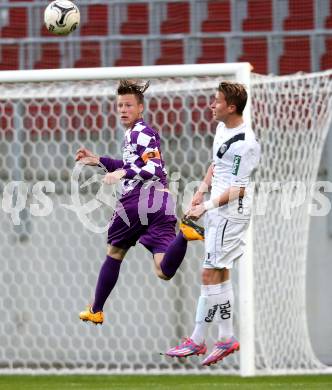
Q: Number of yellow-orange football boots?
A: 2